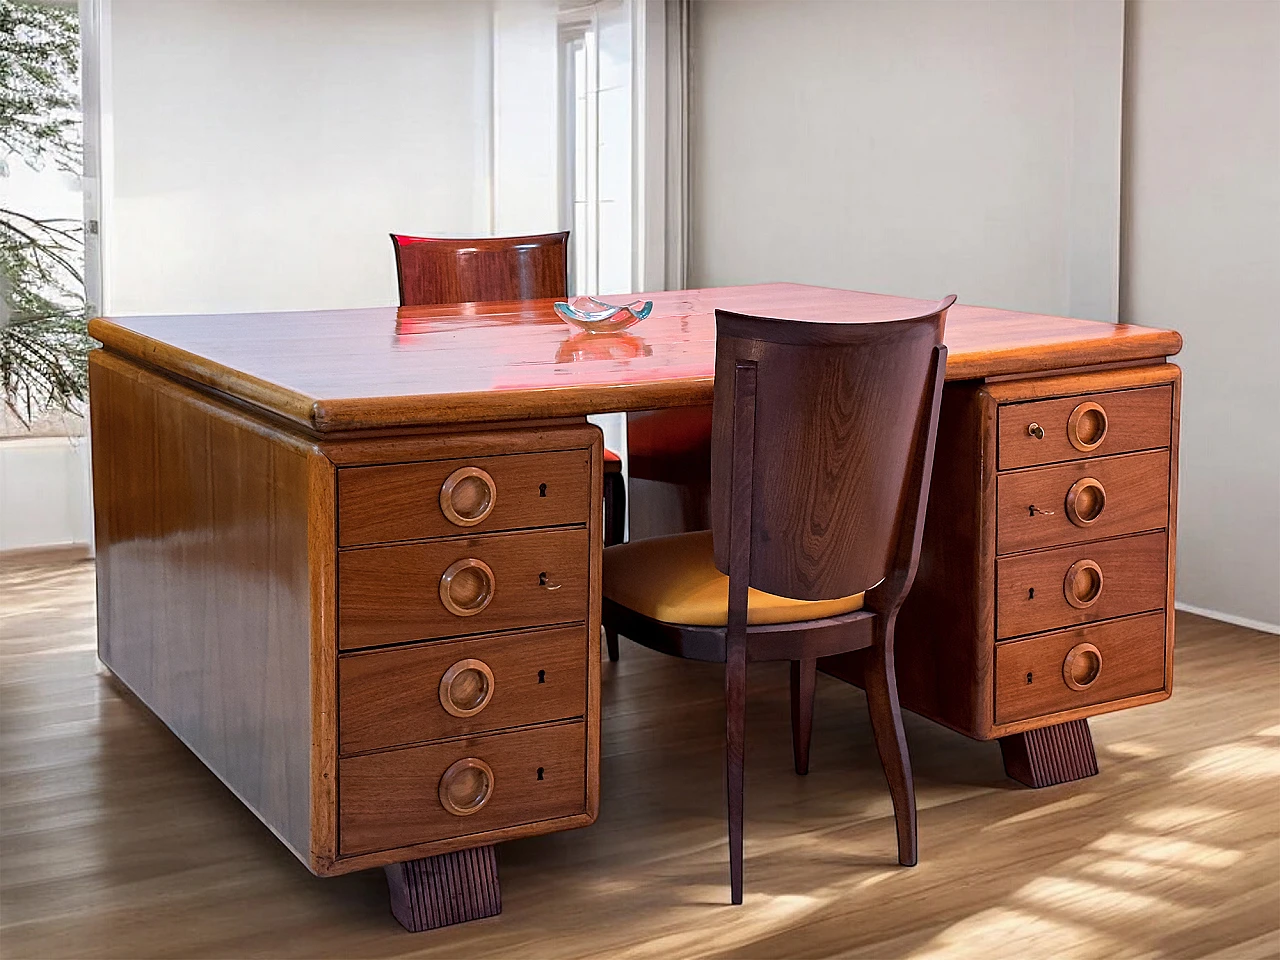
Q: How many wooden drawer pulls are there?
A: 8